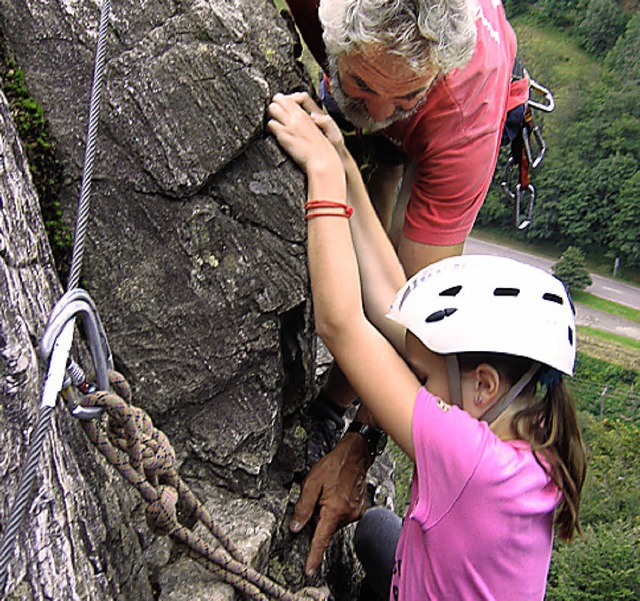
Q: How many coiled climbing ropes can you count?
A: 1